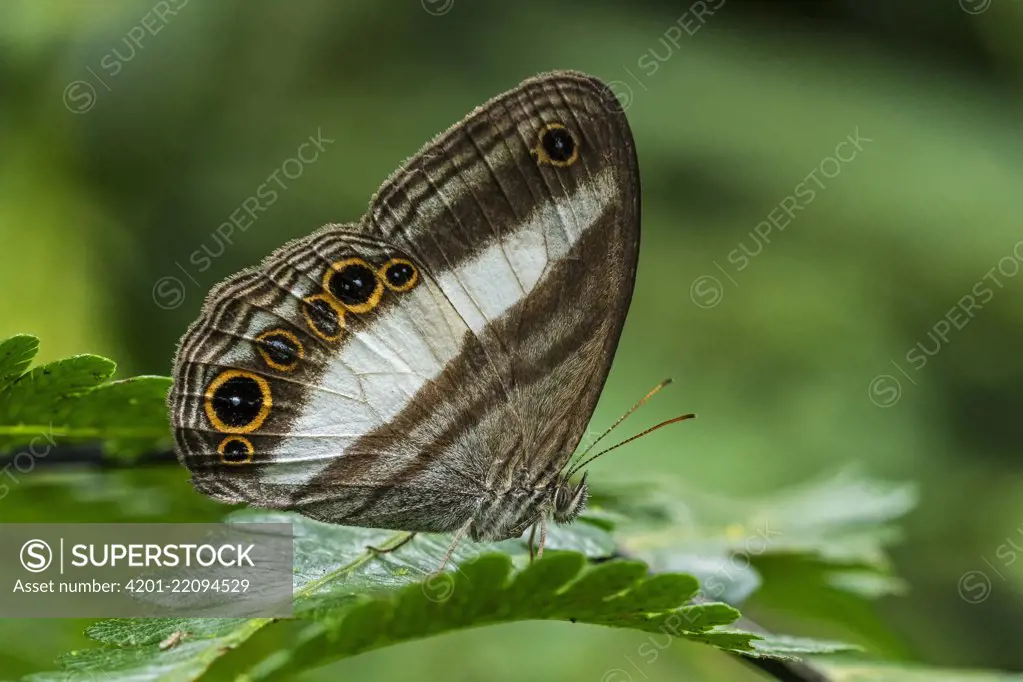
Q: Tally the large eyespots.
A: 2